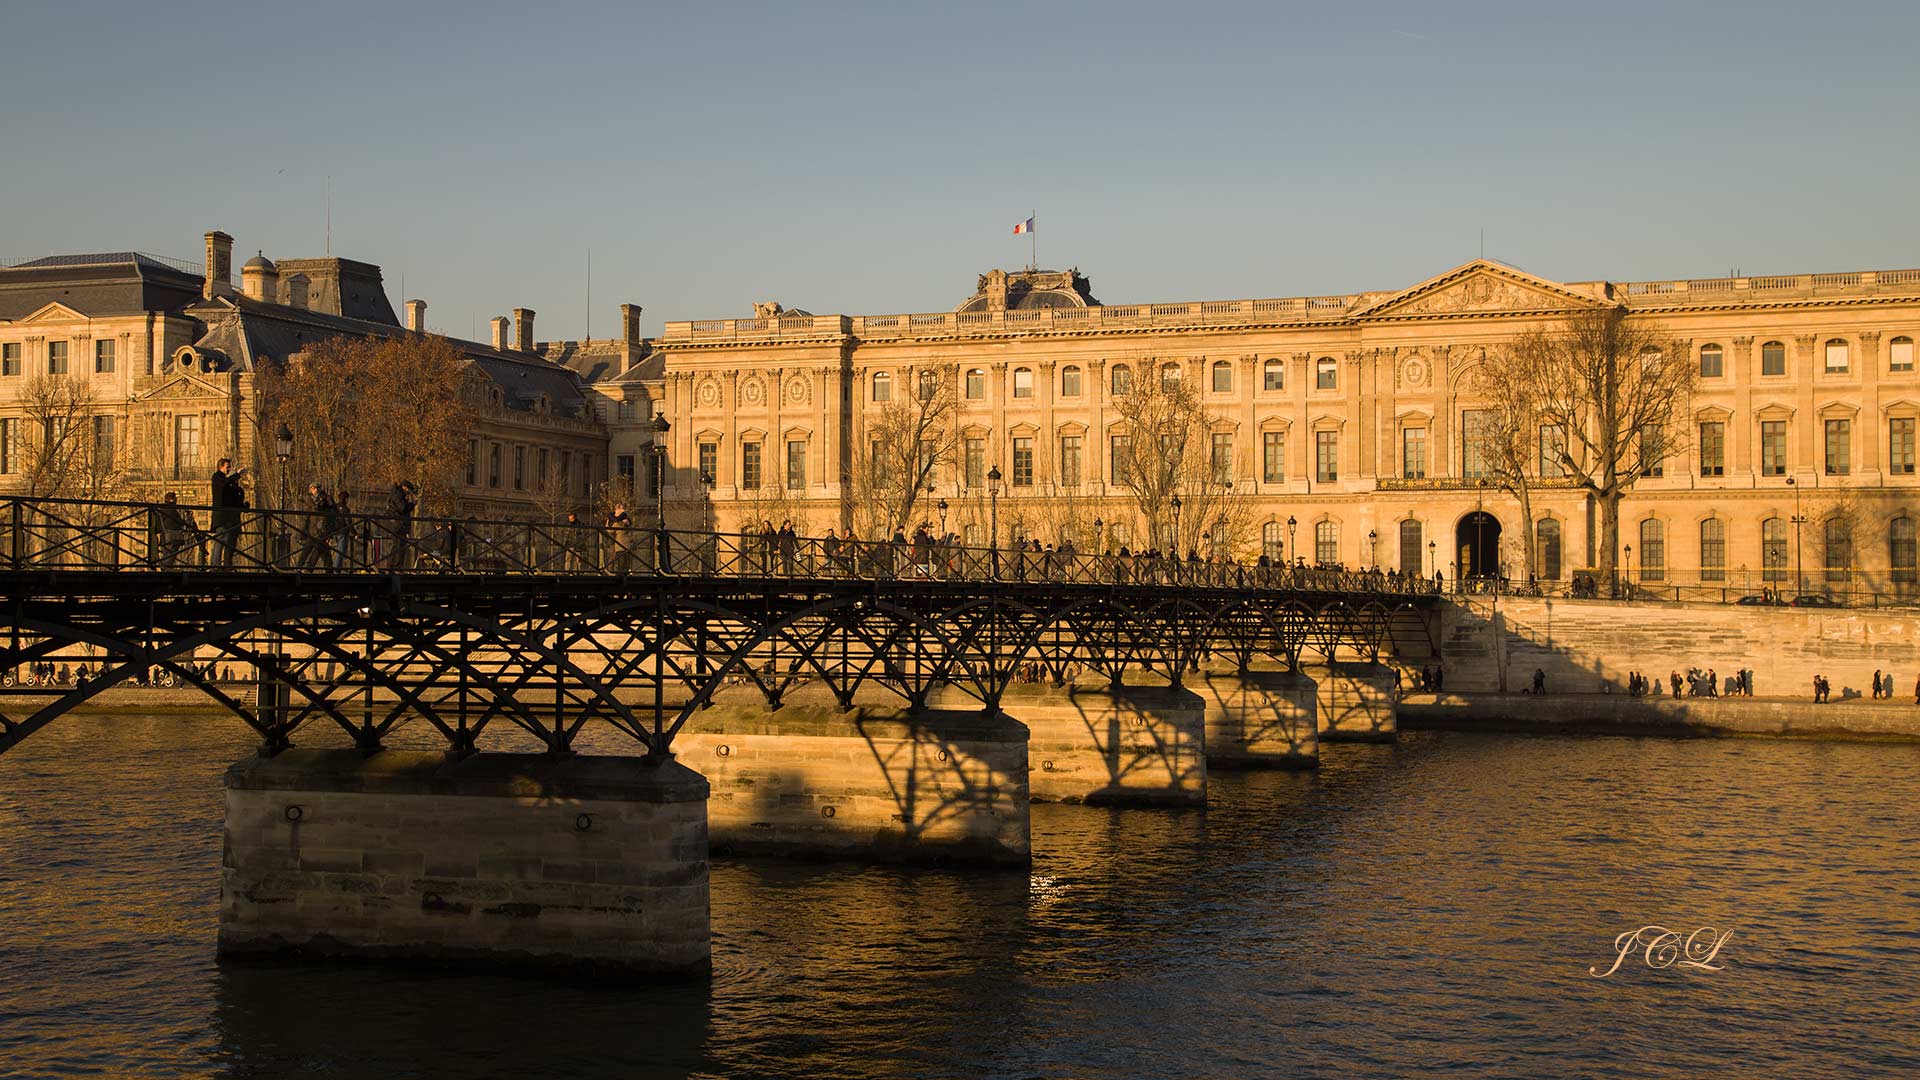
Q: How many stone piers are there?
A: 5